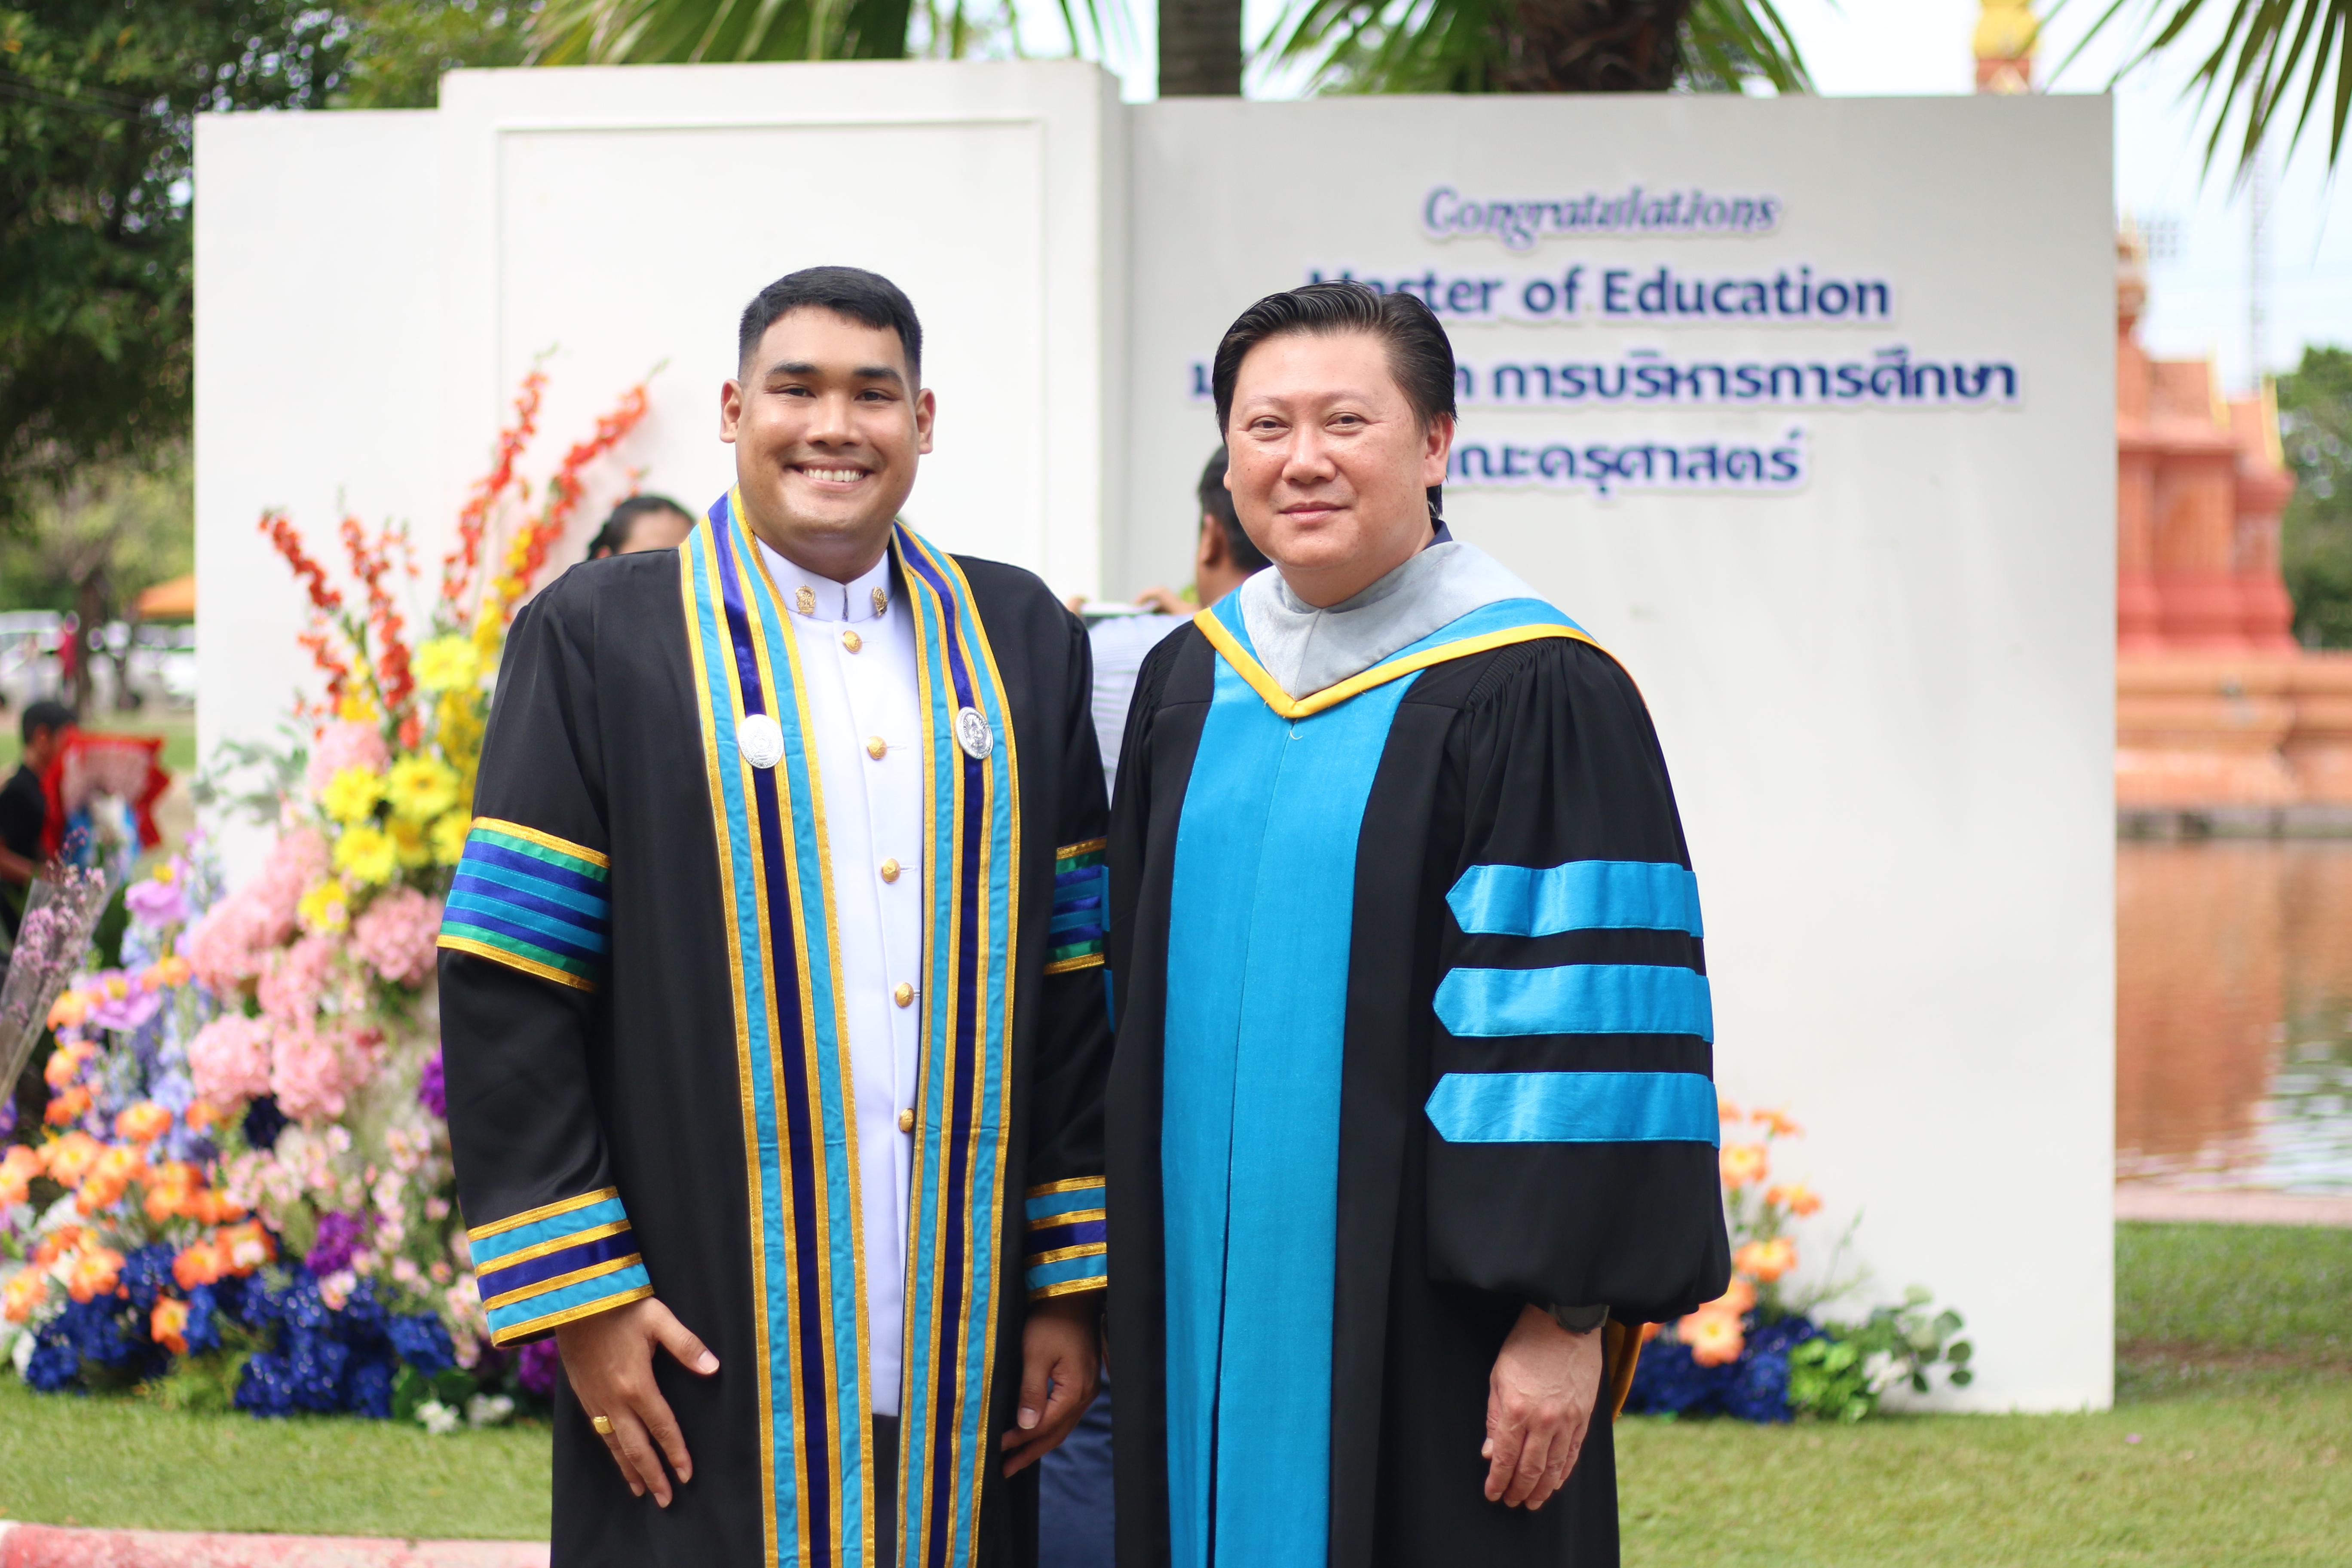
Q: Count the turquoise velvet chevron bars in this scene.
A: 3